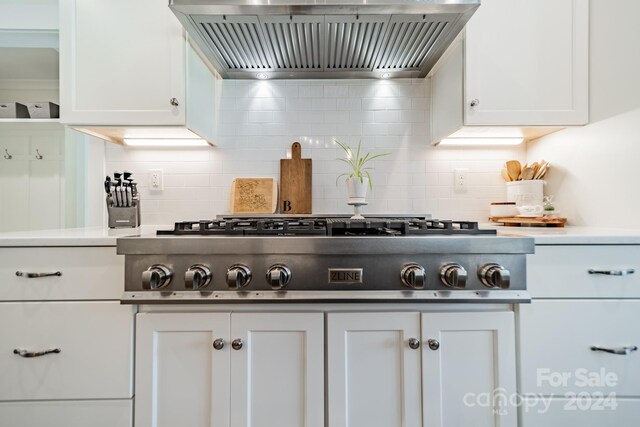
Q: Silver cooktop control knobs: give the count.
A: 7